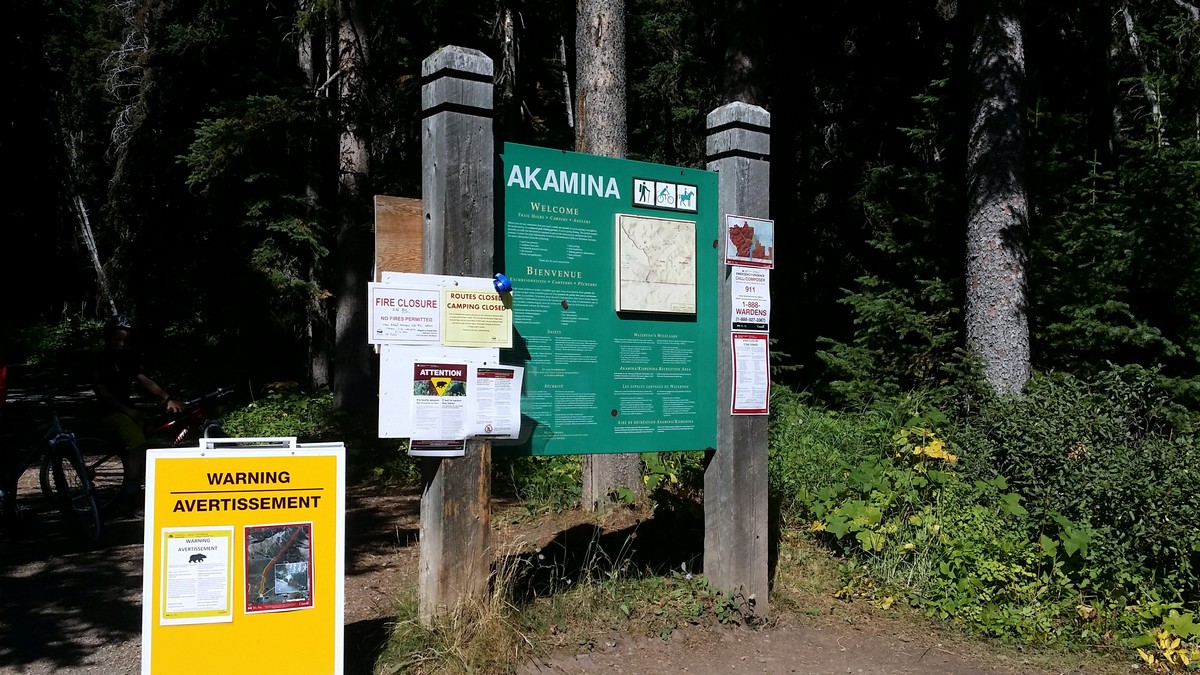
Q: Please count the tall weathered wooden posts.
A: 2